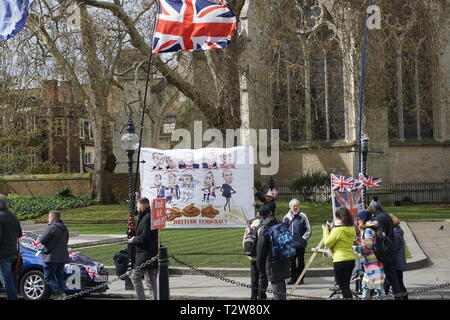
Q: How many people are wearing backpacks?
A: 3